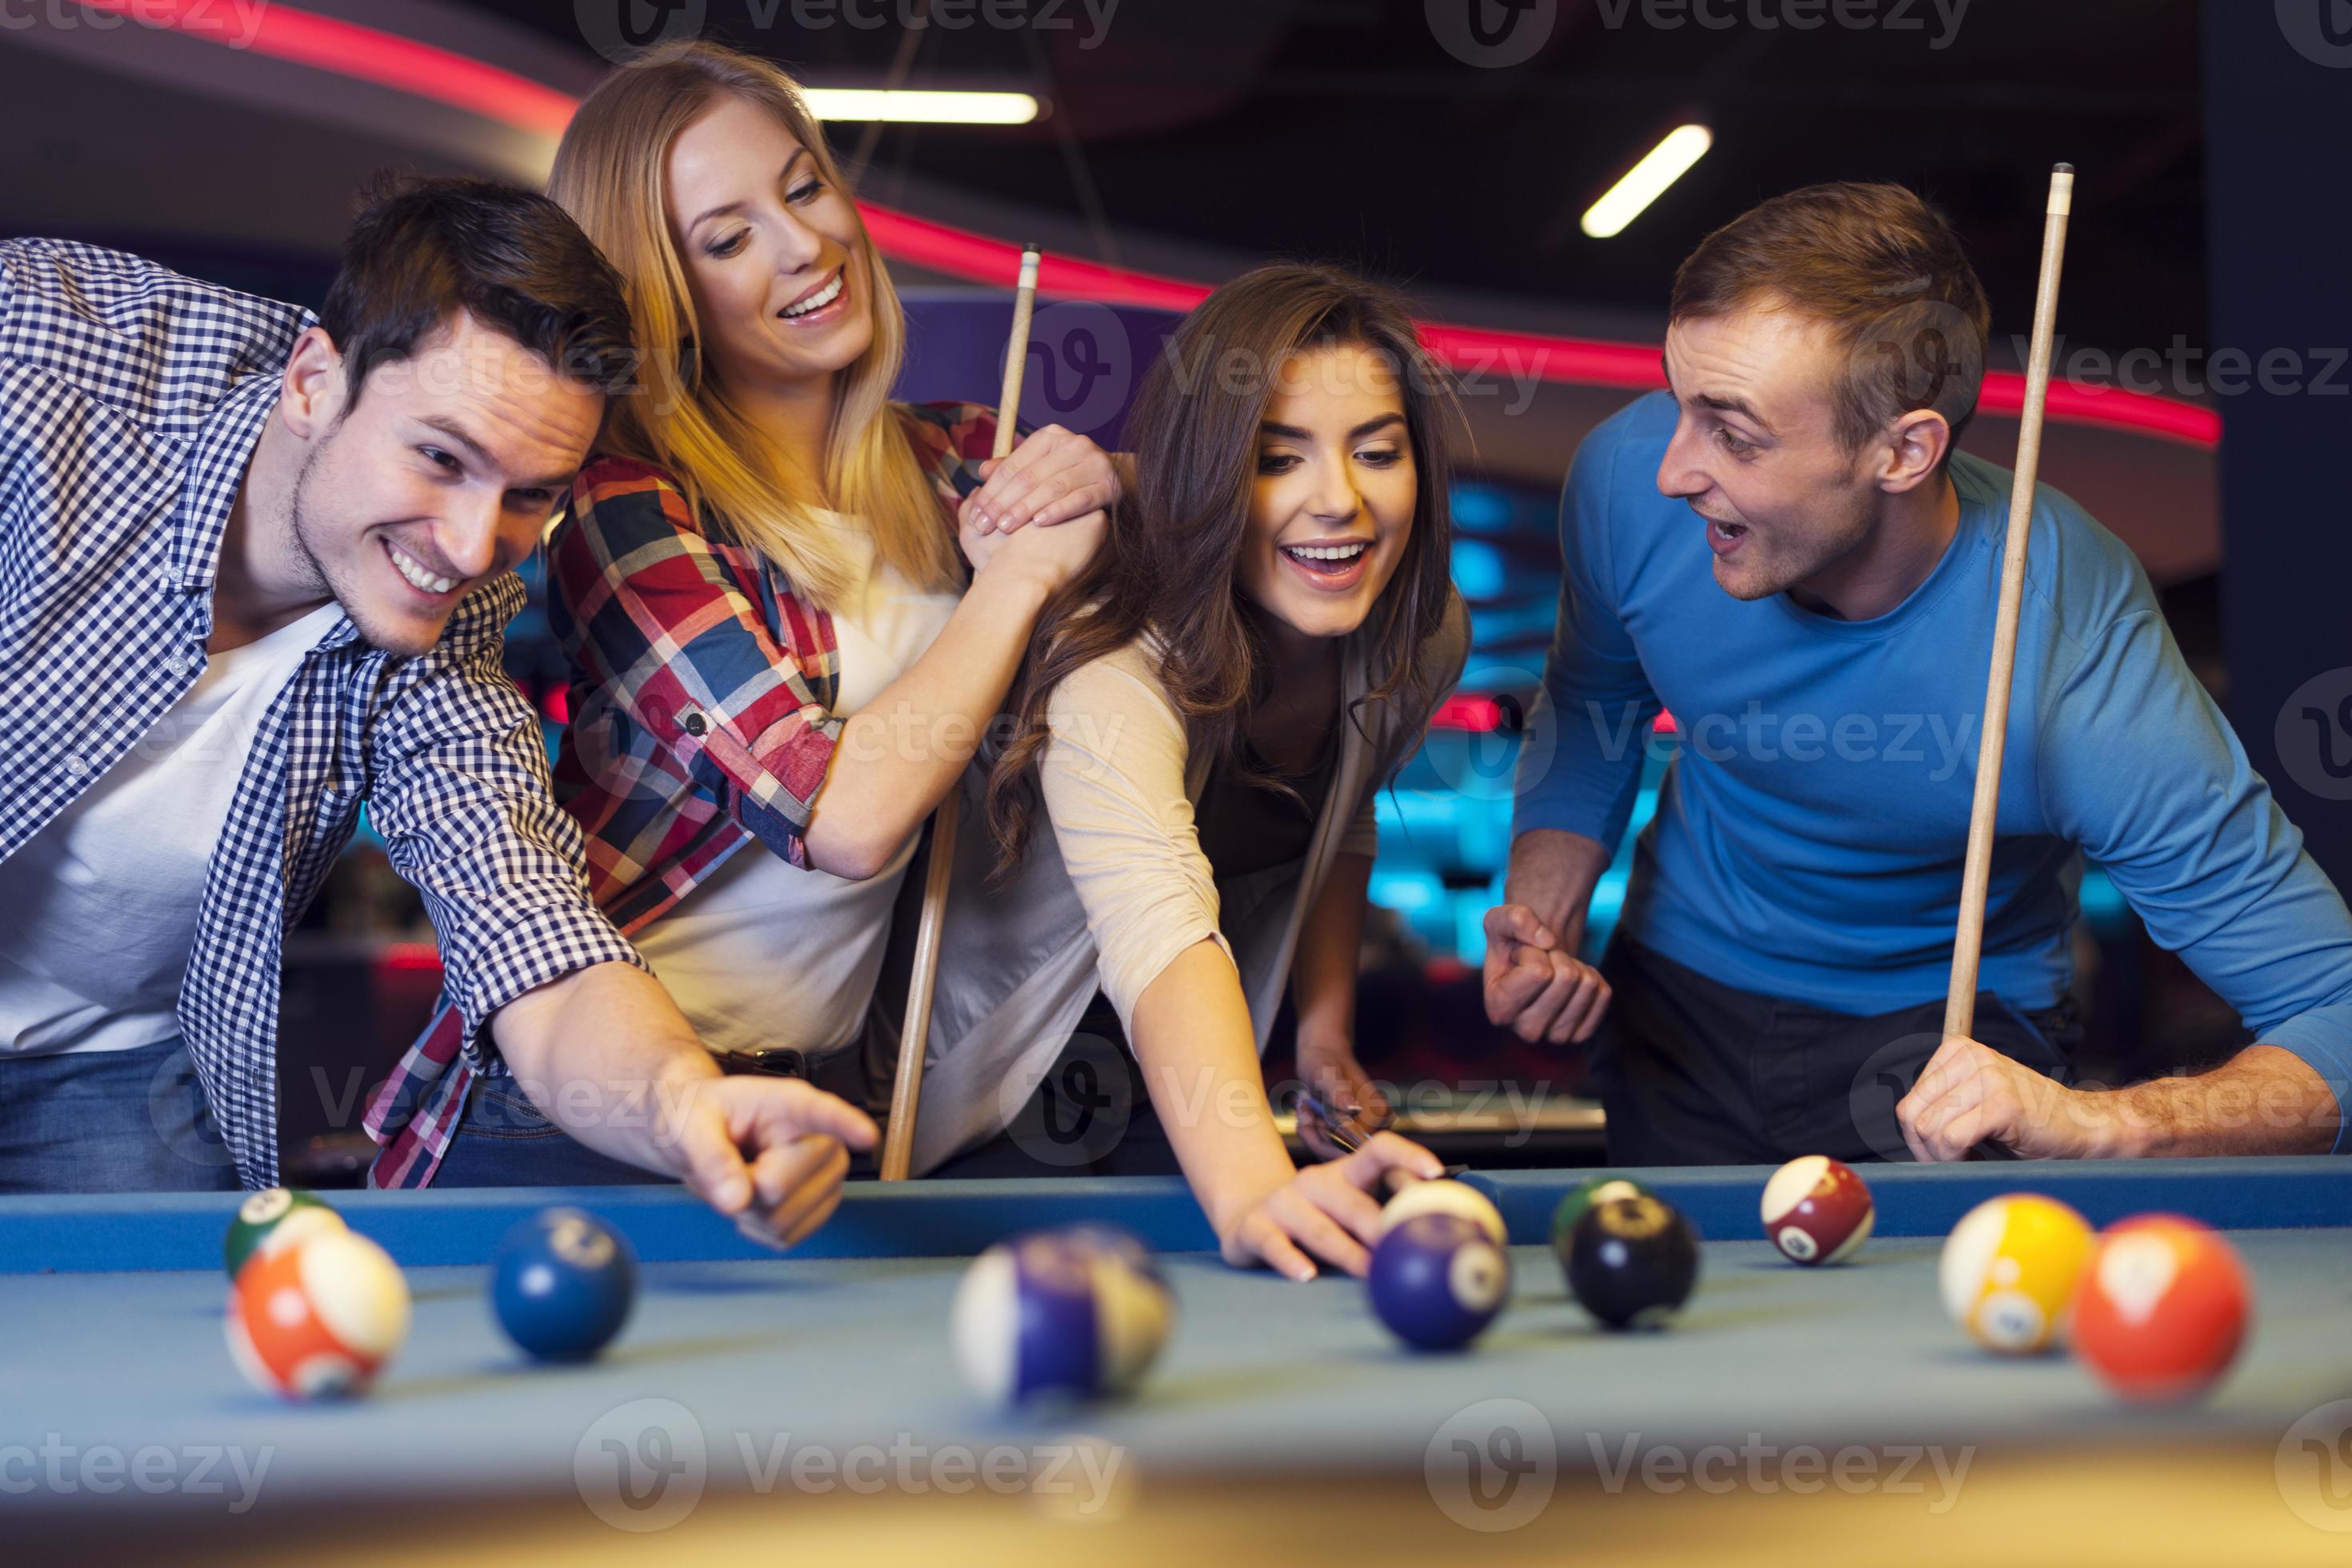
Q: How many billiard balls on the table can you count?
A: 12